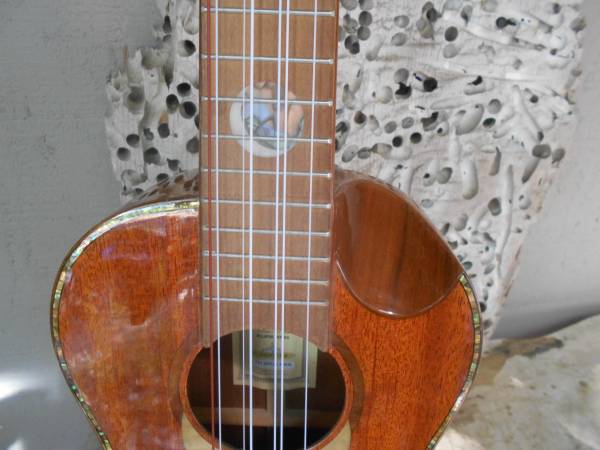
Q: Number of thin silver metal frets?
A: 10